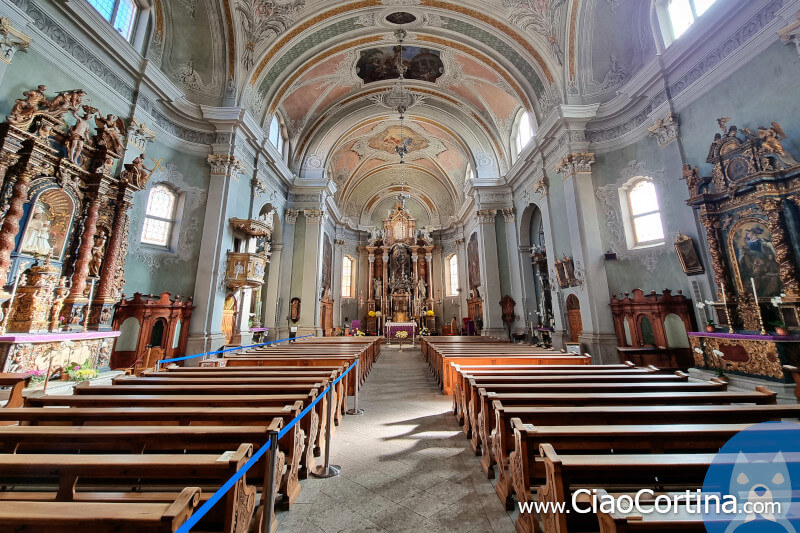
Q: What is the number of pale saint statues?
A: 2